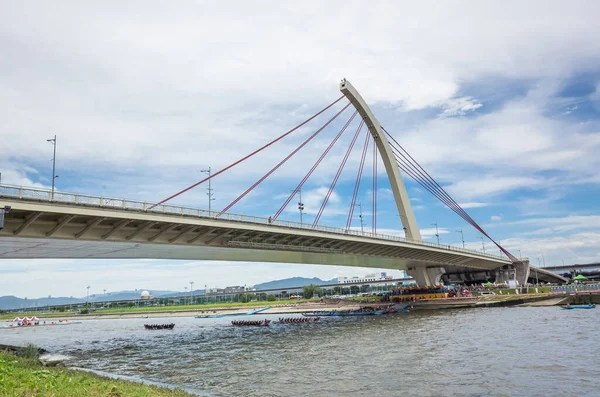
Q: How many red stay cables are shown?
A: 11